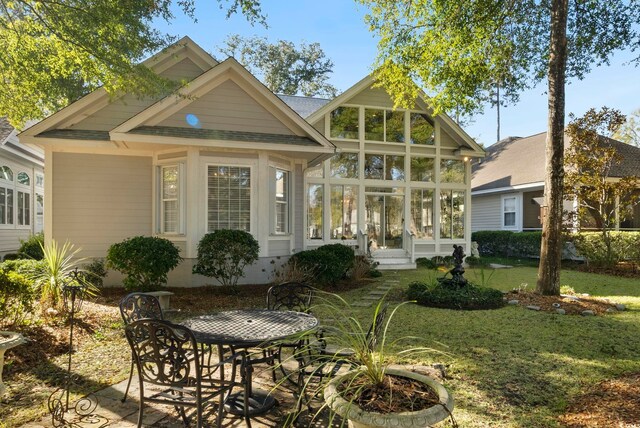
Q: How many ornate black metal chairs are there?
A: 4